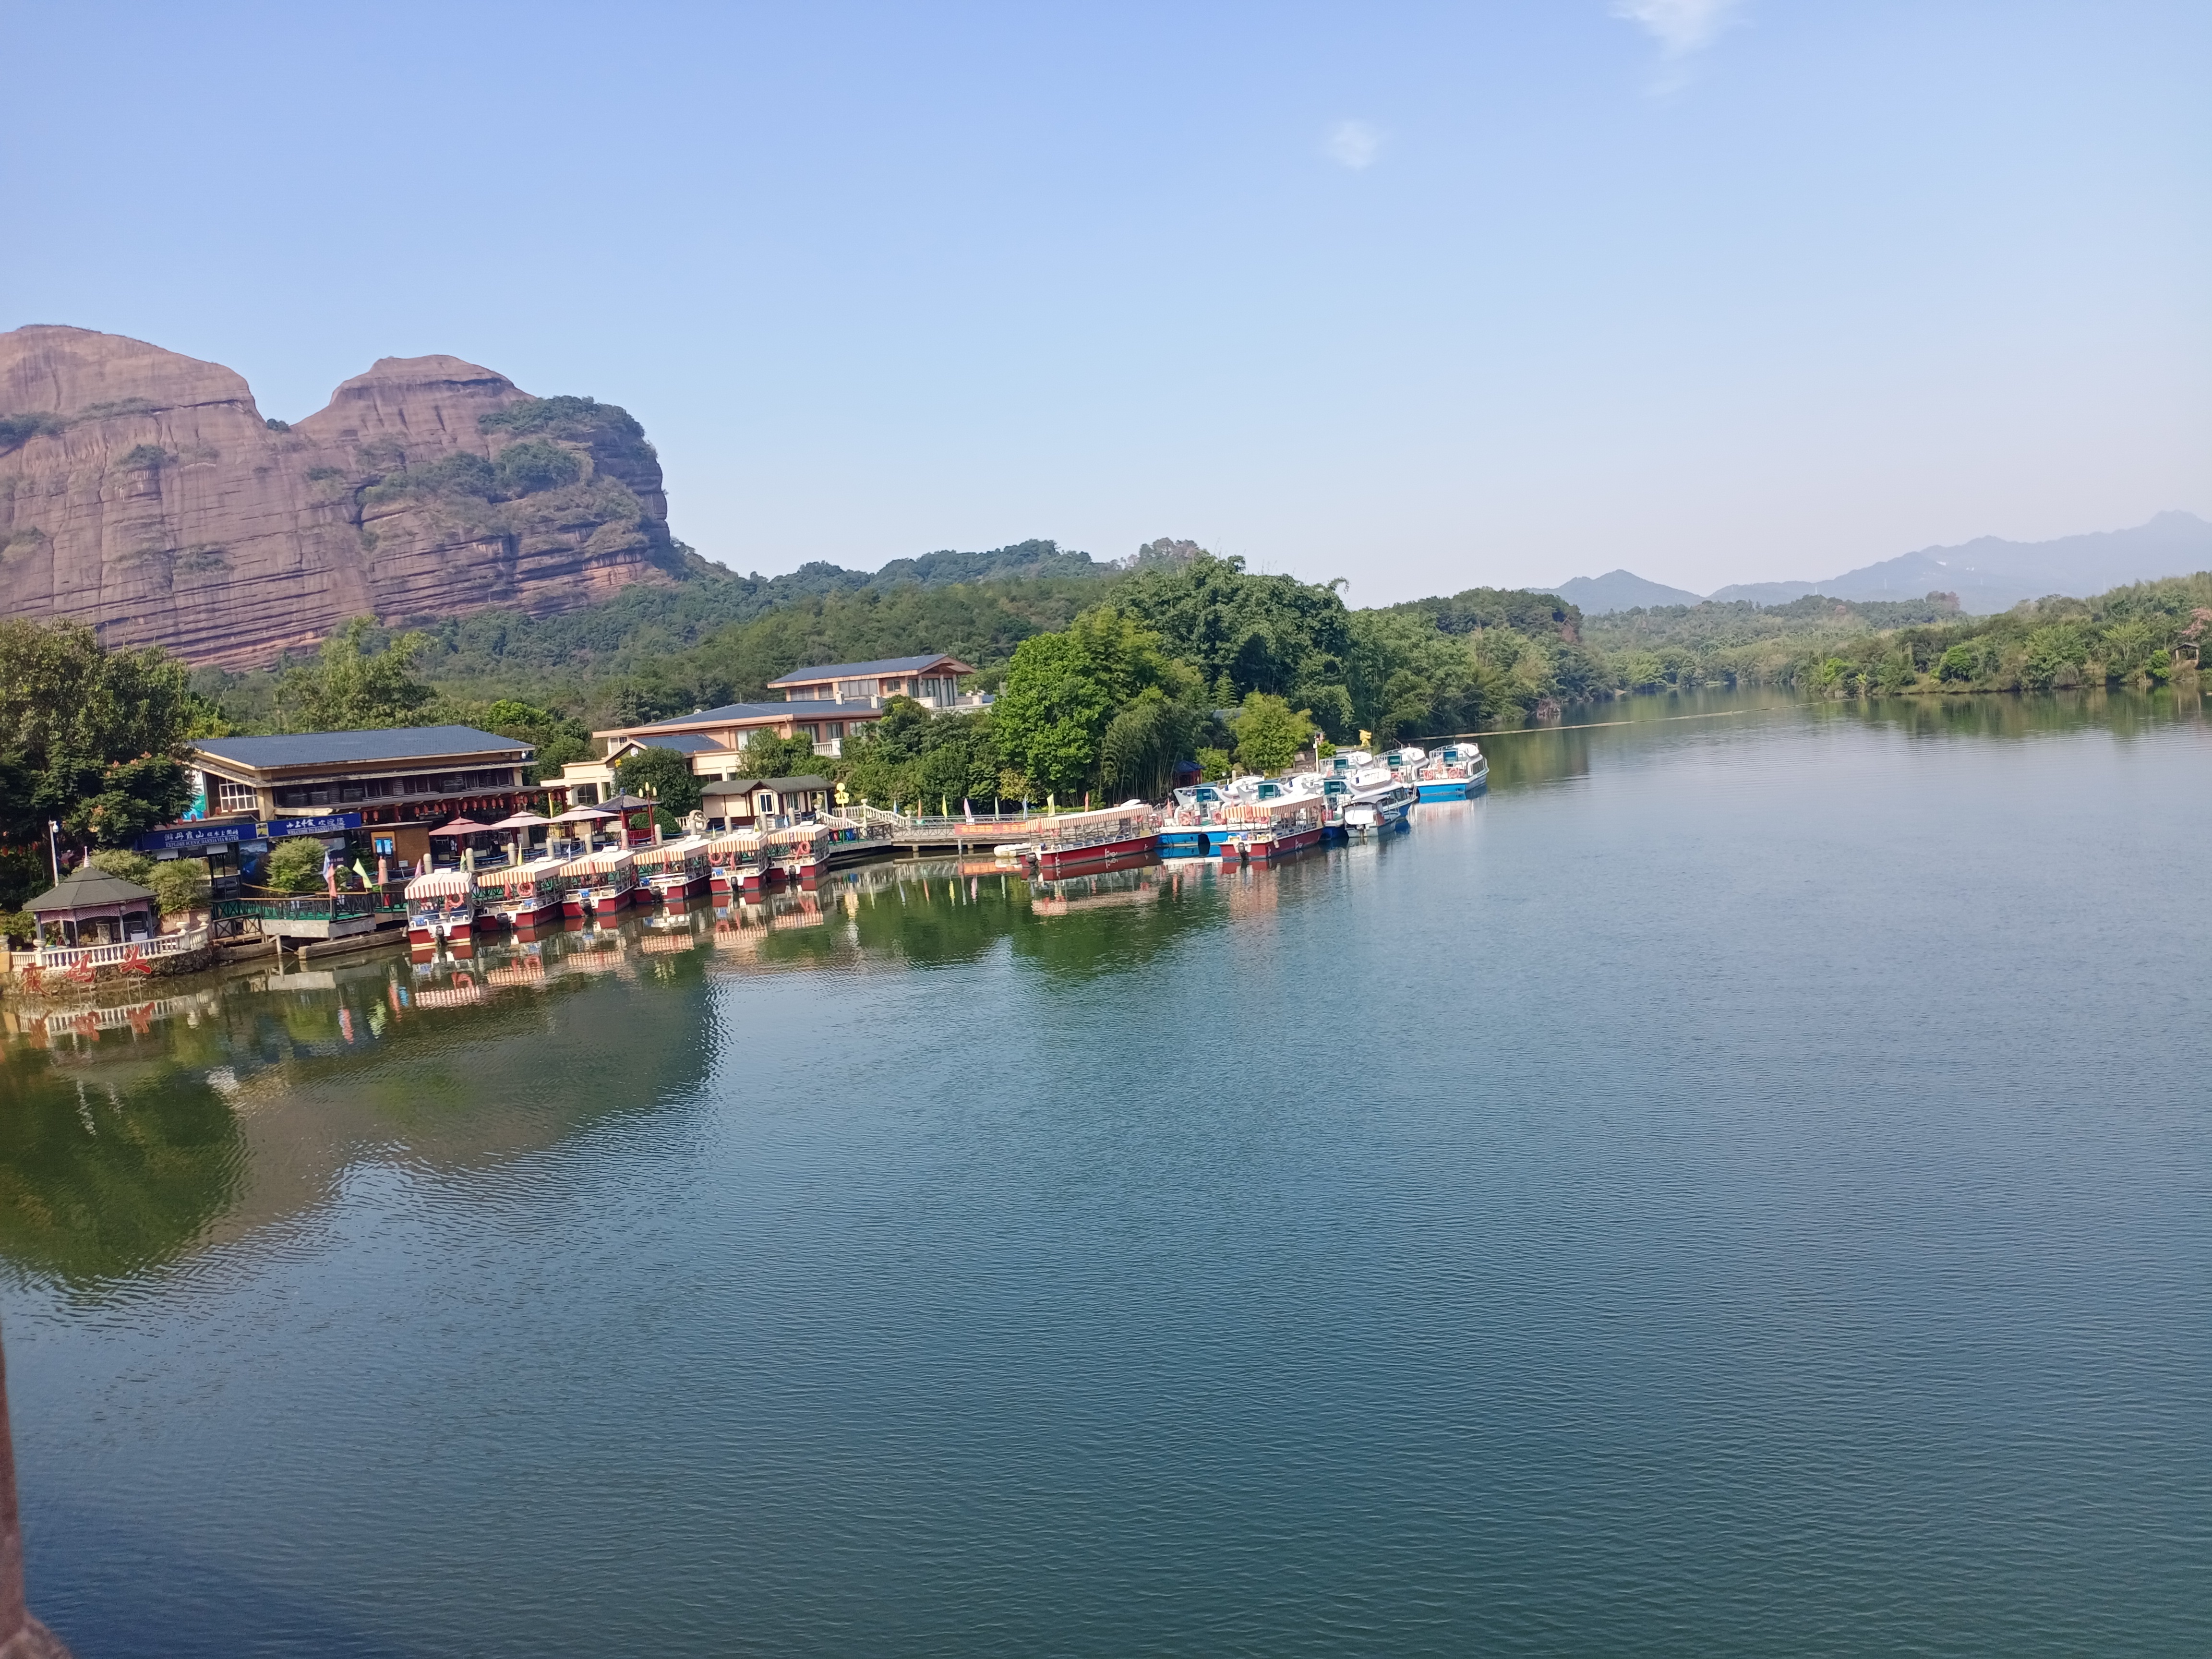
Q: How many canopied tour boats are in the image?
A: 8